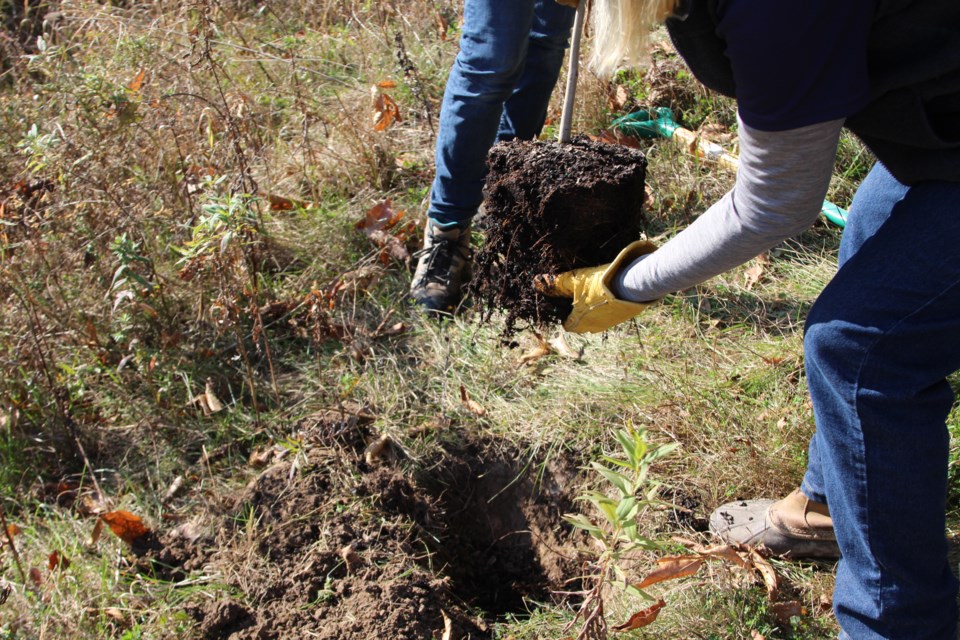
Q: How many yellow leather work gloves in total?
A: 1